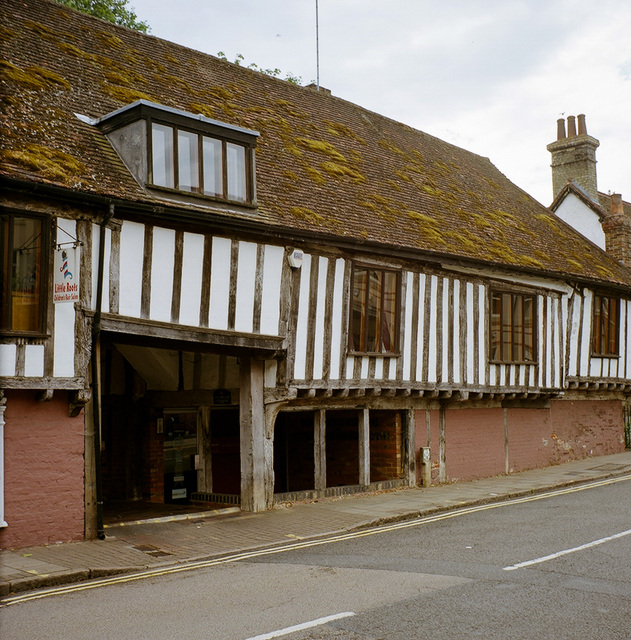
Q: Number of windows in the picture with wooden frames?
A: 5